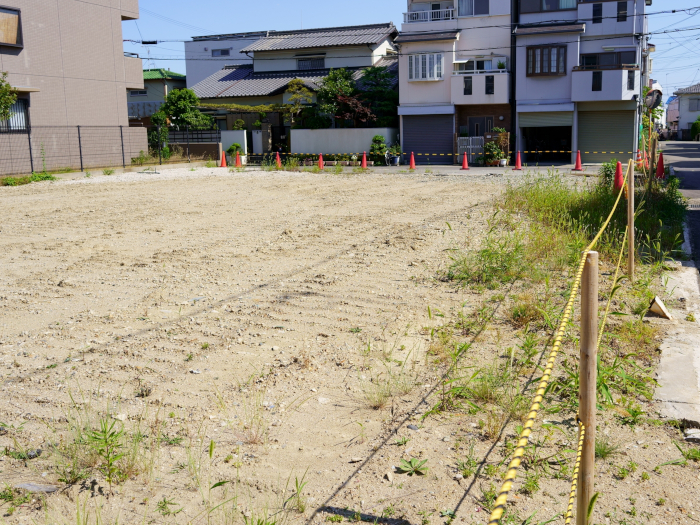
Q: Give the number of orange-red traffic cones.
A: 13